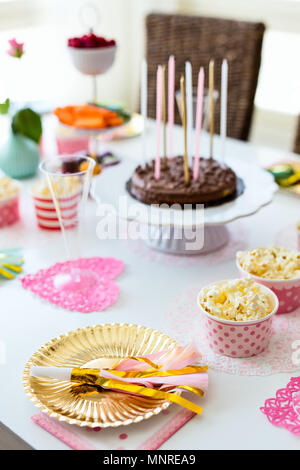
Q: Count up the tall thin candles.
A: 9